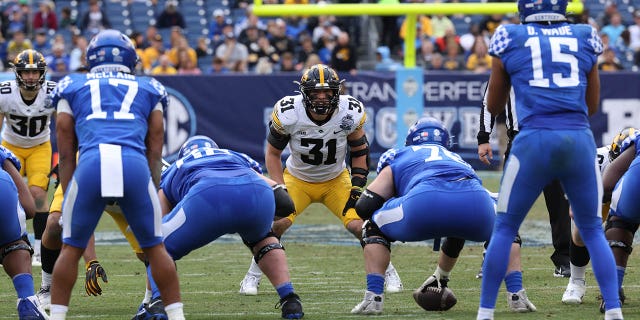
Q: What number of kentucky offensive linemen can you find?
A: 4